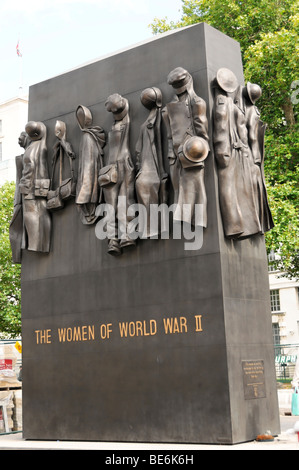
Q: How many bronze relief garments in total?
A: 9